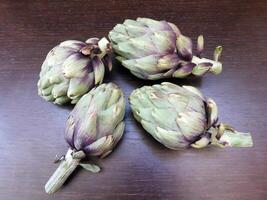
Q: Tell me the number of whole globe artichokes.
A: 4